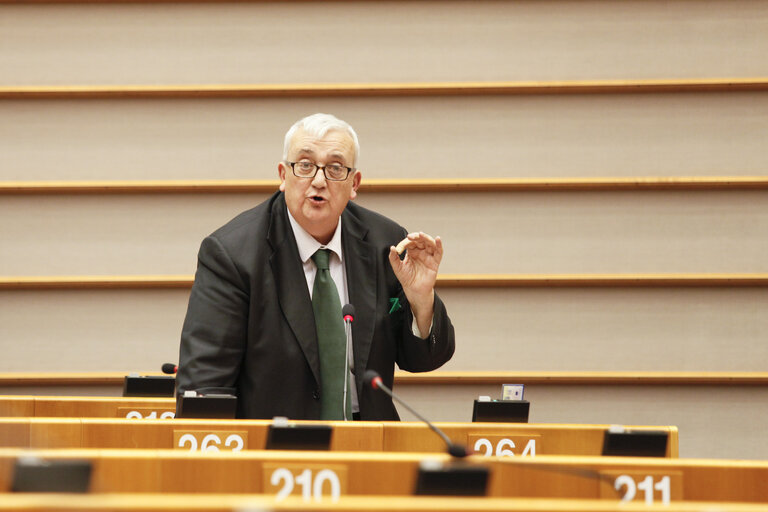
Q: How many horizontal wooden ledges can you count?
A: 4